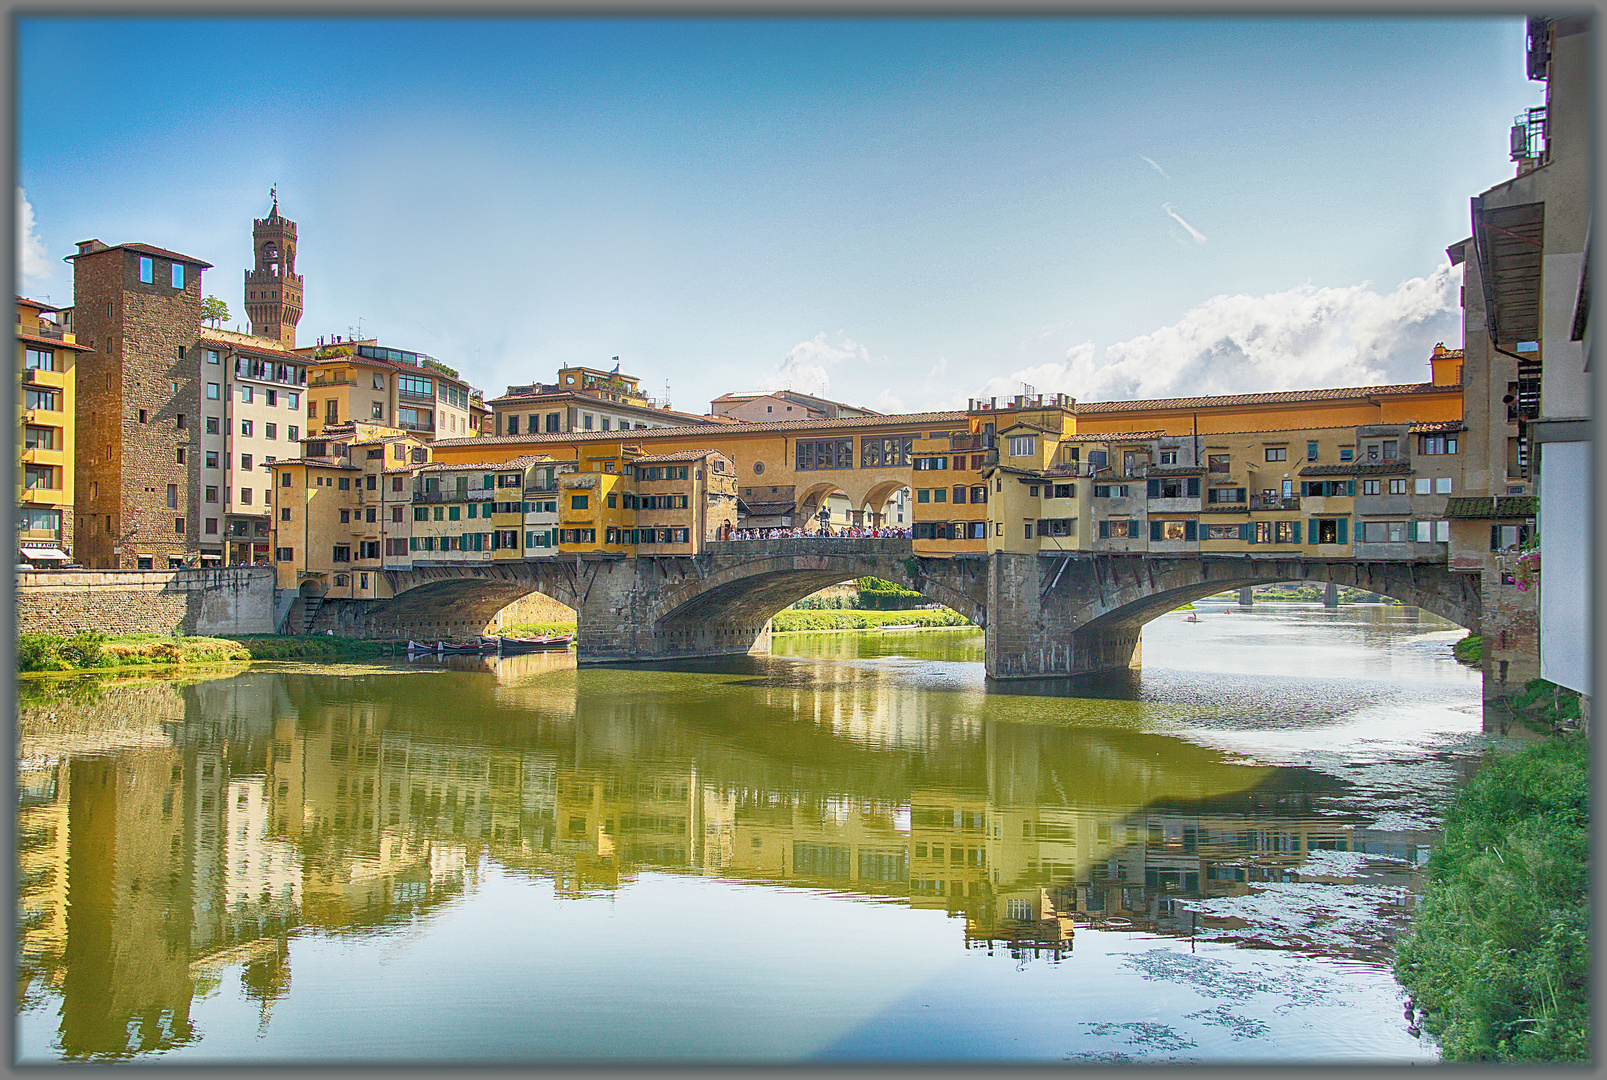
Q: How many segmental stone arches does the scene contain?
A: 3